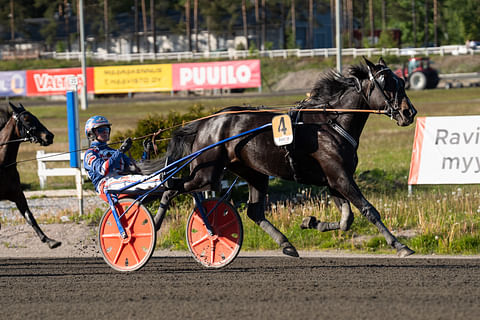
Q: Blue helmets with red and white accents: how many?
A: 1